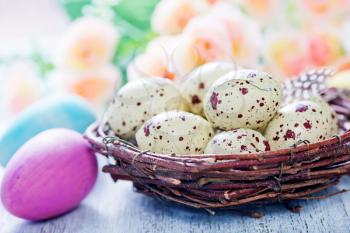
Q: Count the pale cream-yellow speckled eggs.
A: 6